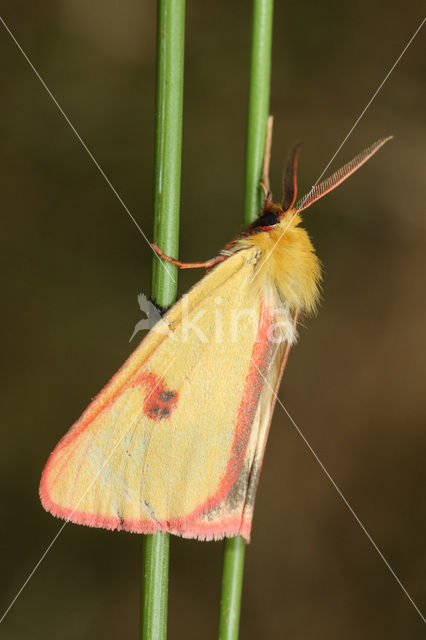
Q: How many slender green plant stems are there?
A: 2